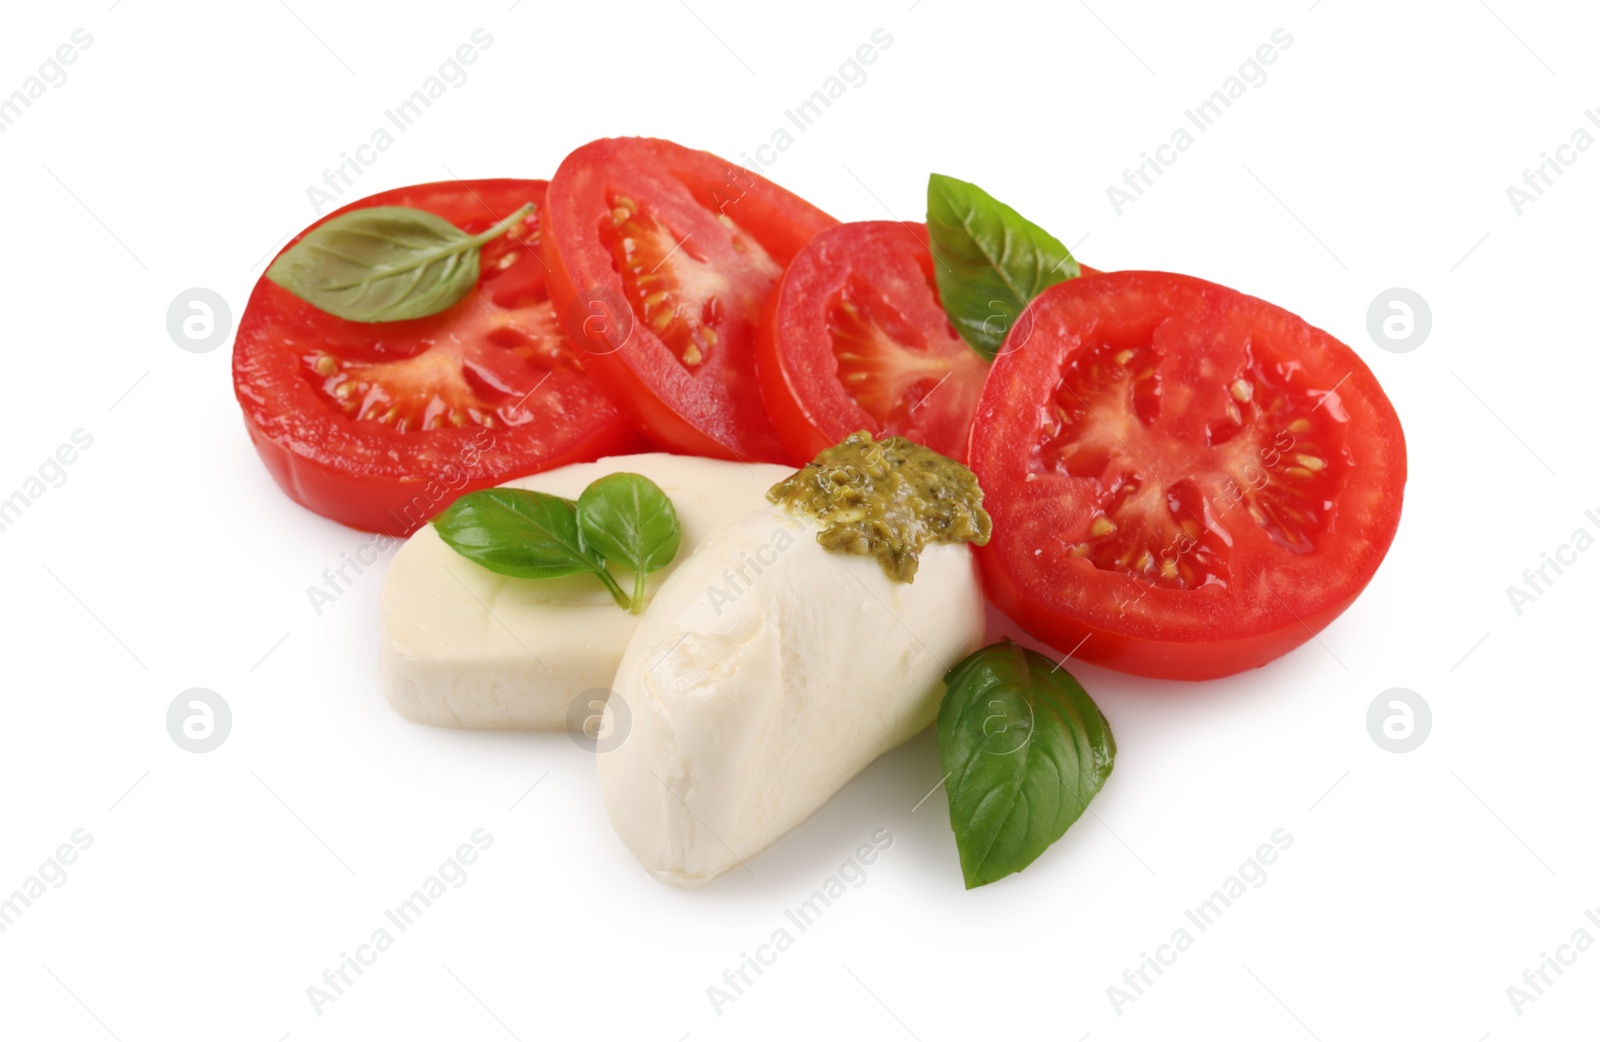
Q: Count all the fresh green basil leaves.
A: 5